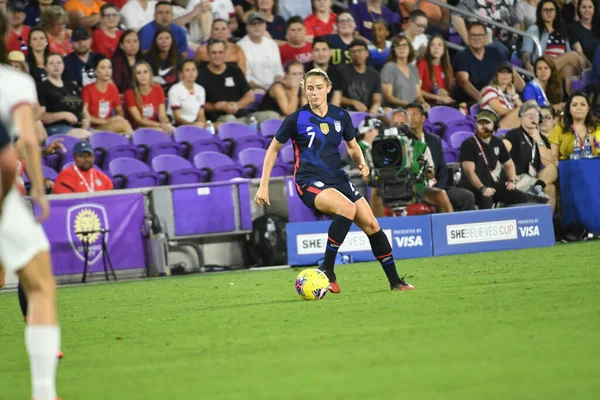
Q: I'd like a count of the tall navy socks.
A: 2